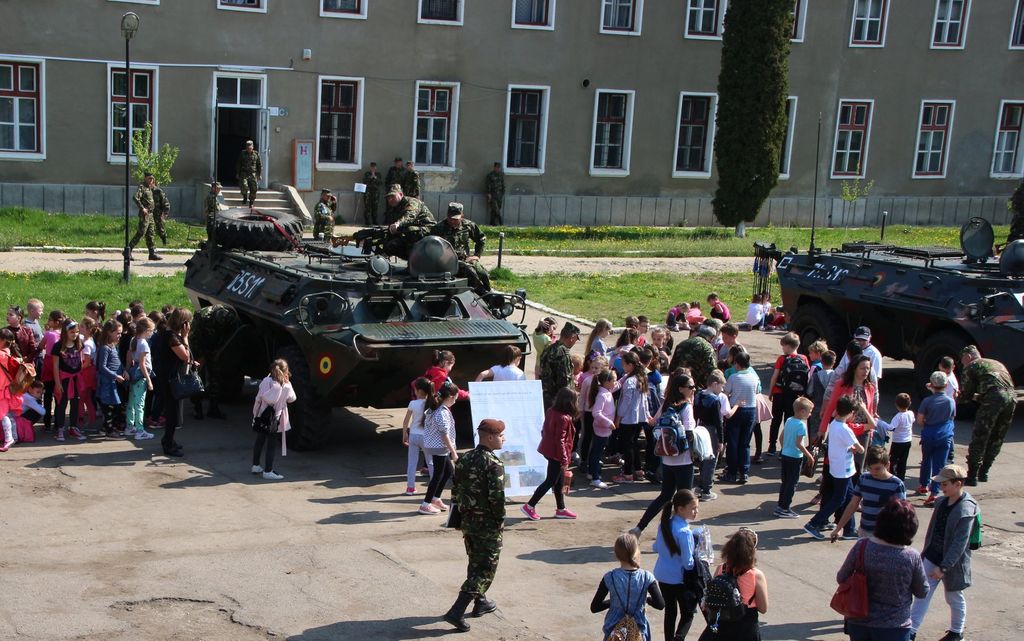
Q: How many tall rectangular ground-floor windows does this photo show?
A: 11